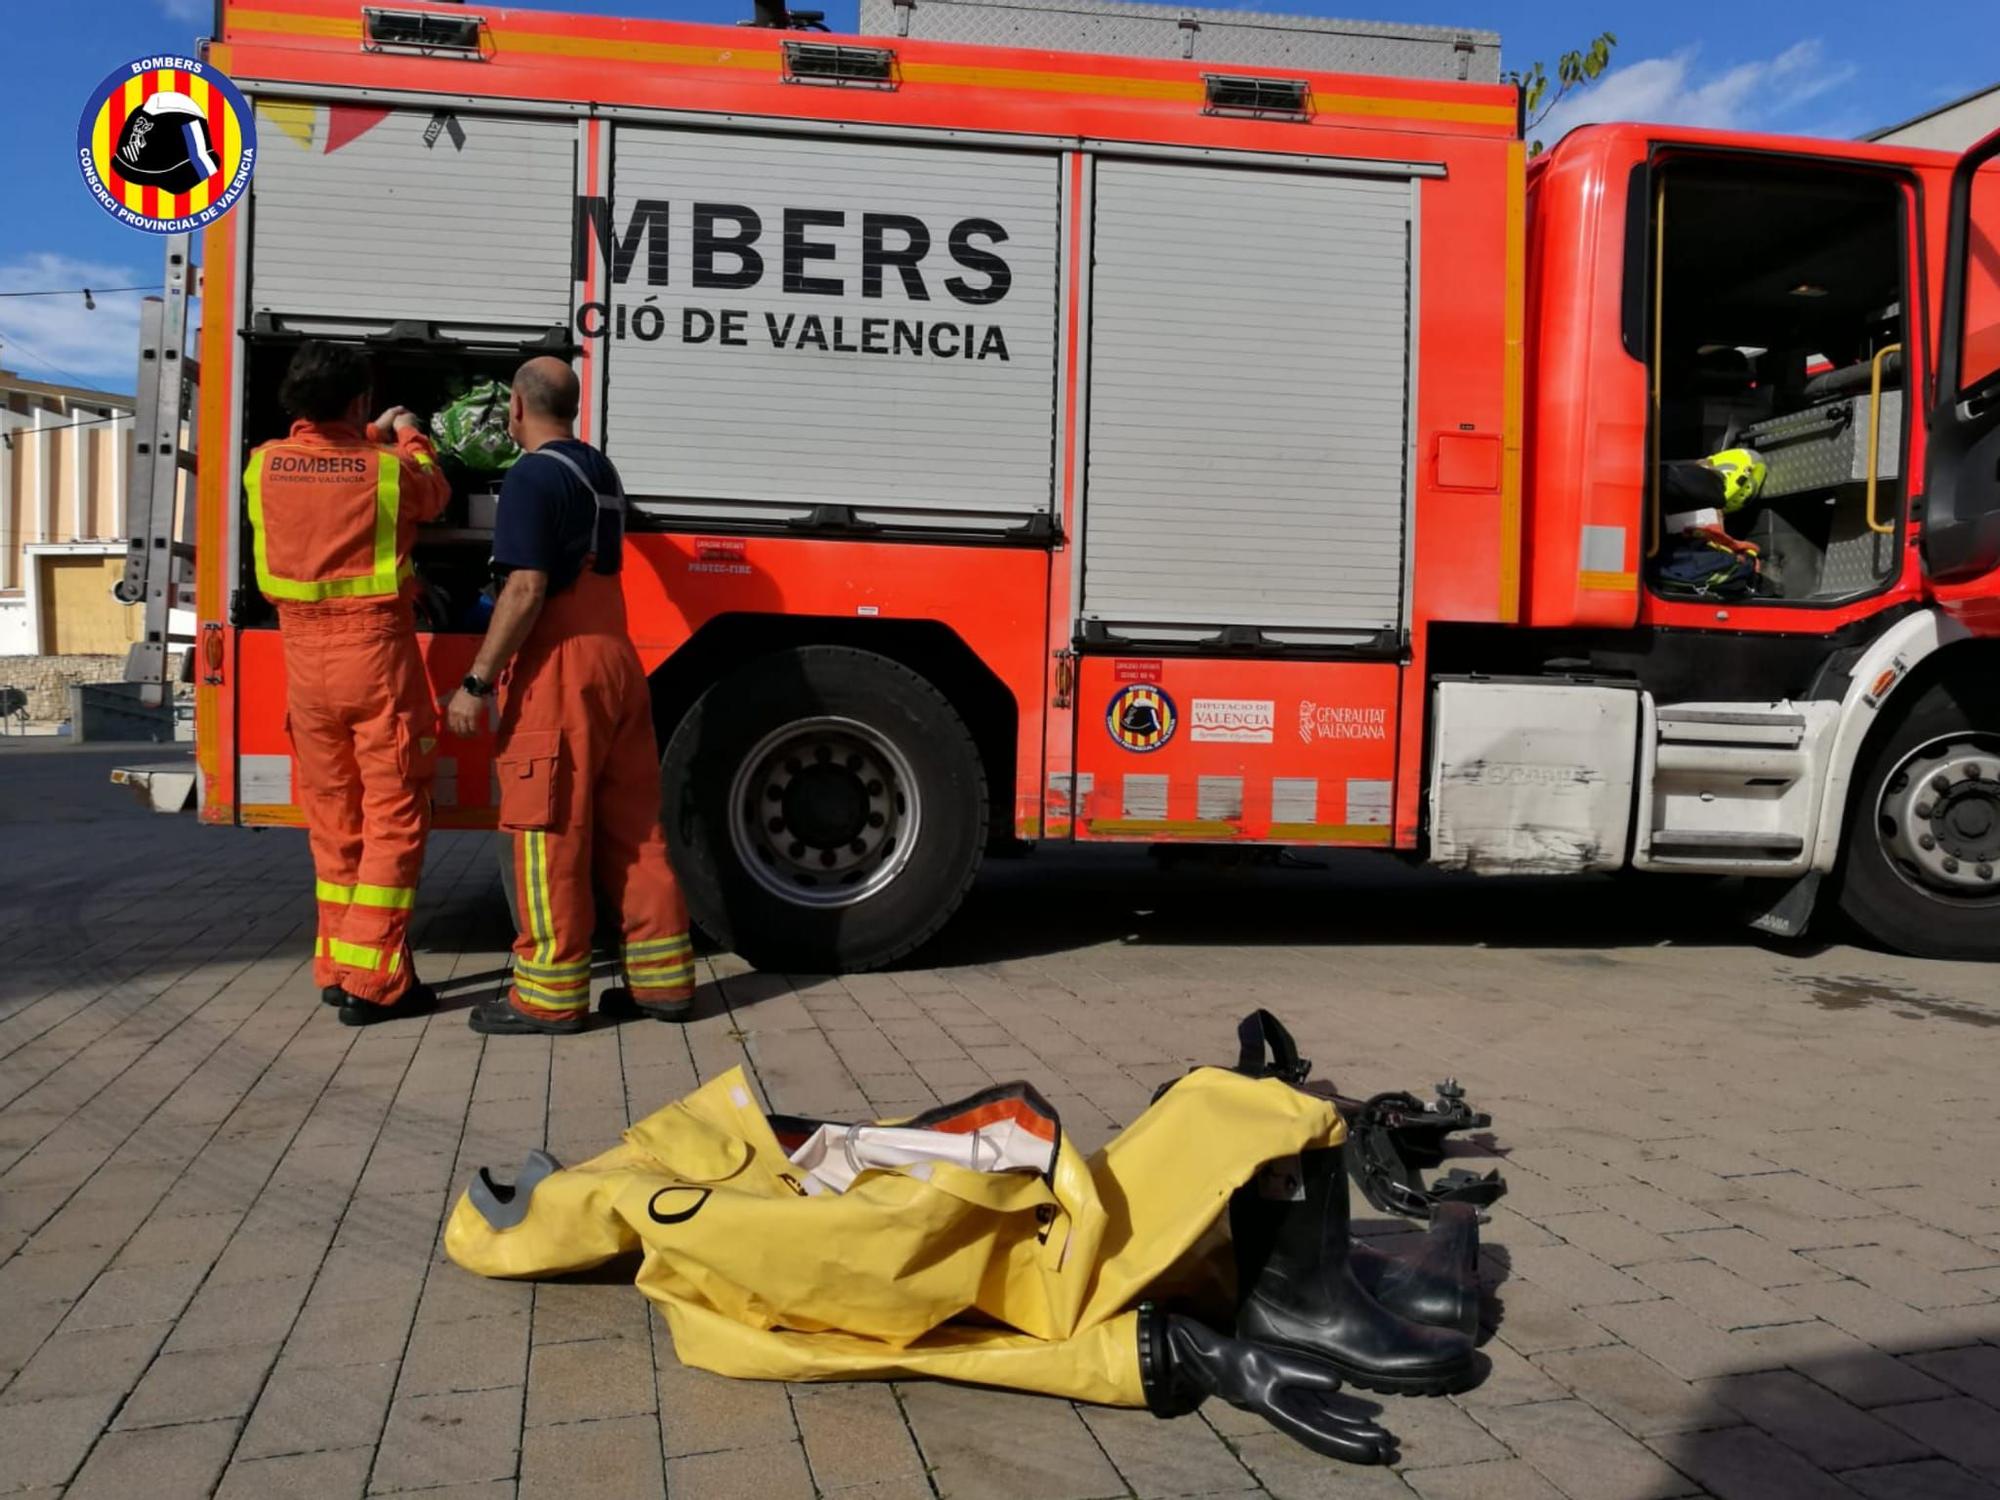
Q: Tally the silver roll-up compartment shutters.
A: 3